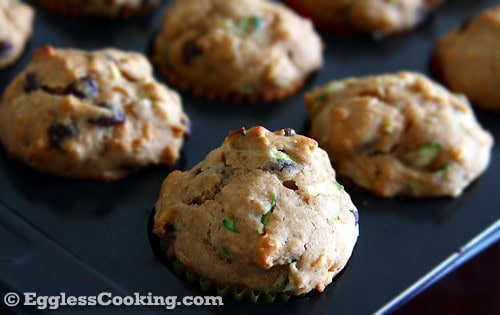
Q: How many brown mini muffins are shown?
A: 8